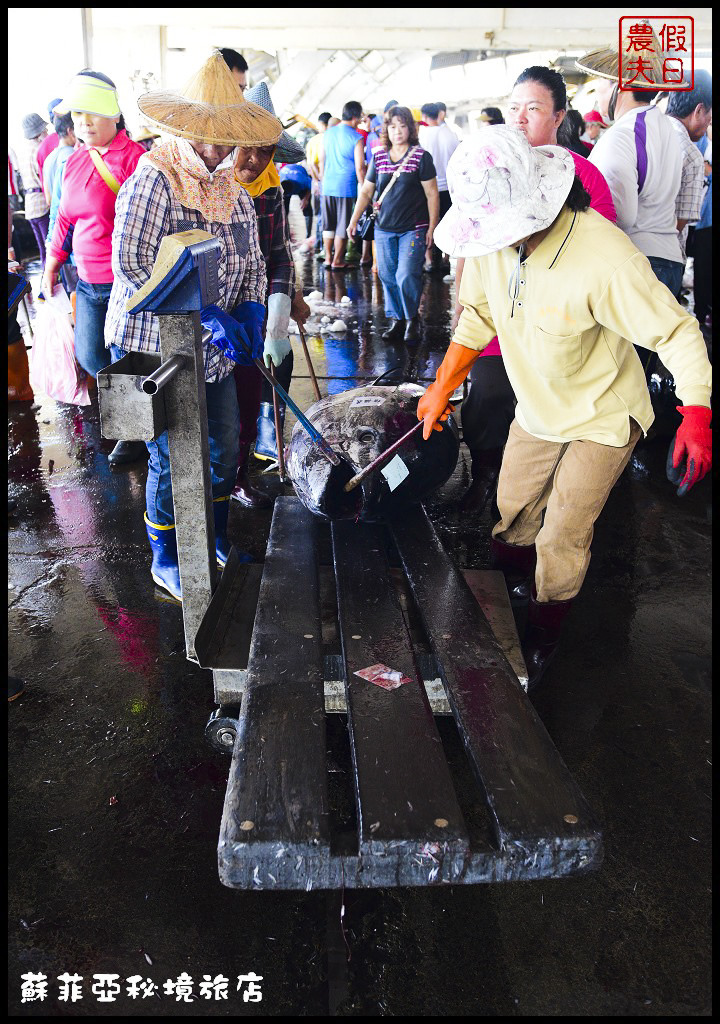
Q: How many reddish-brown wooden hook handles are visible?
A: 3